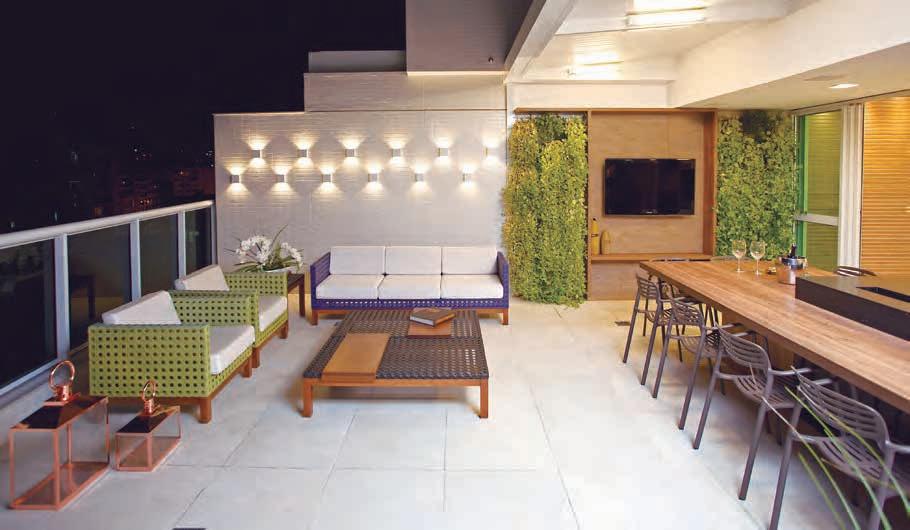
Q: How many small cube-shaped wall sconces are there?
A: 12